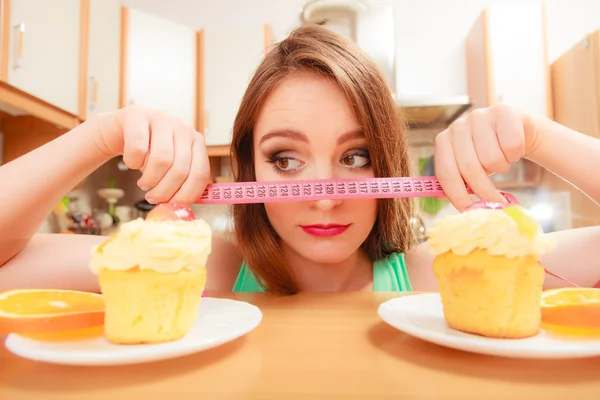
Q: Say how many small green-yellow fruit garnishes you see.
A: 1